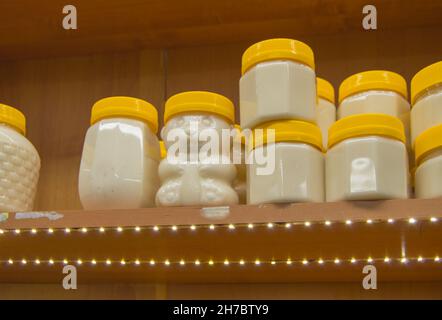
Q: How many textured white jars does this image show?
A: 1